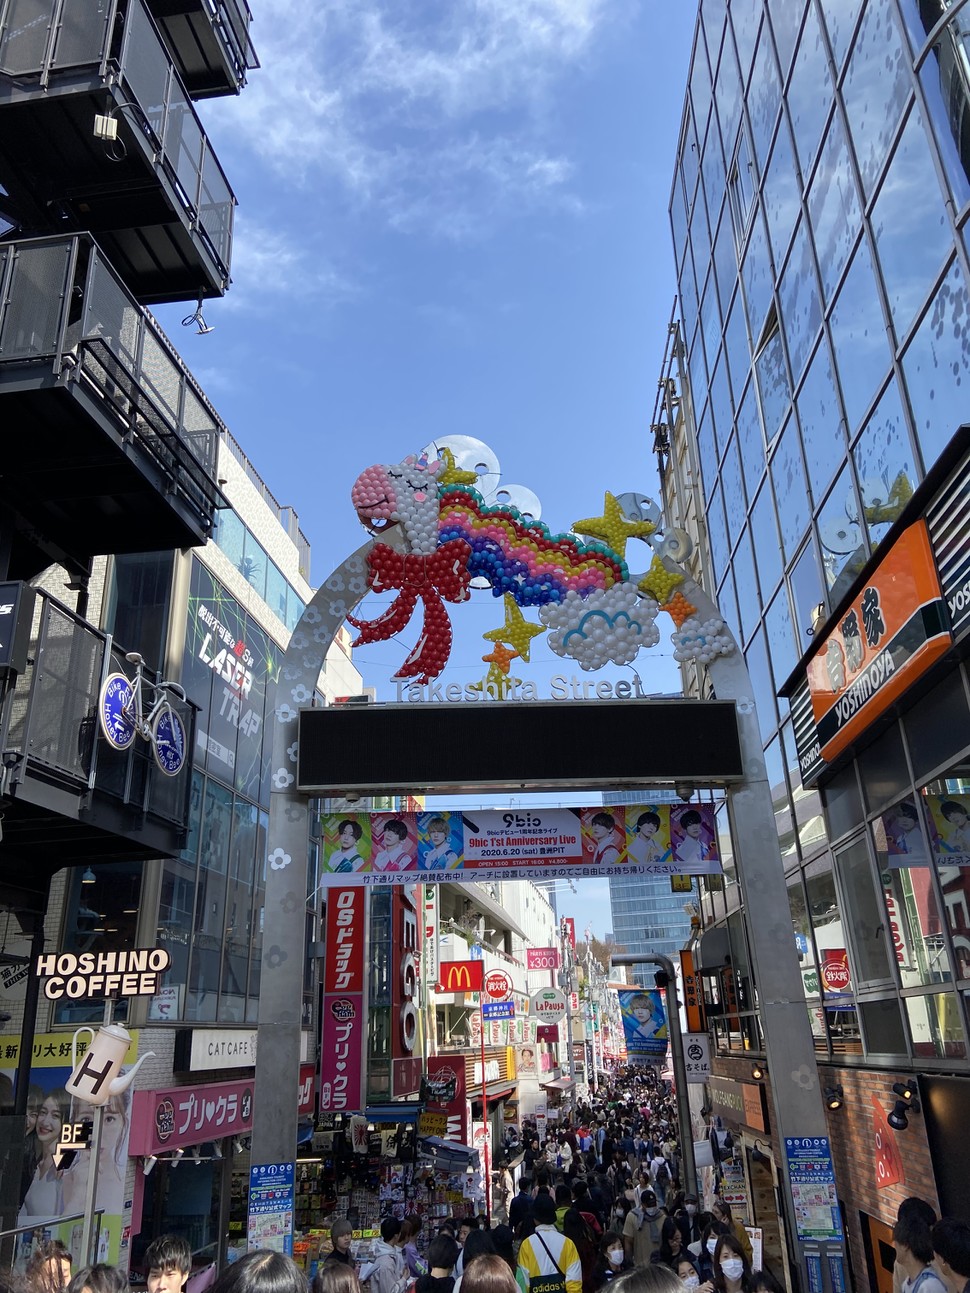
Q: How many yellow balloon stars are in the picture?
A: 5